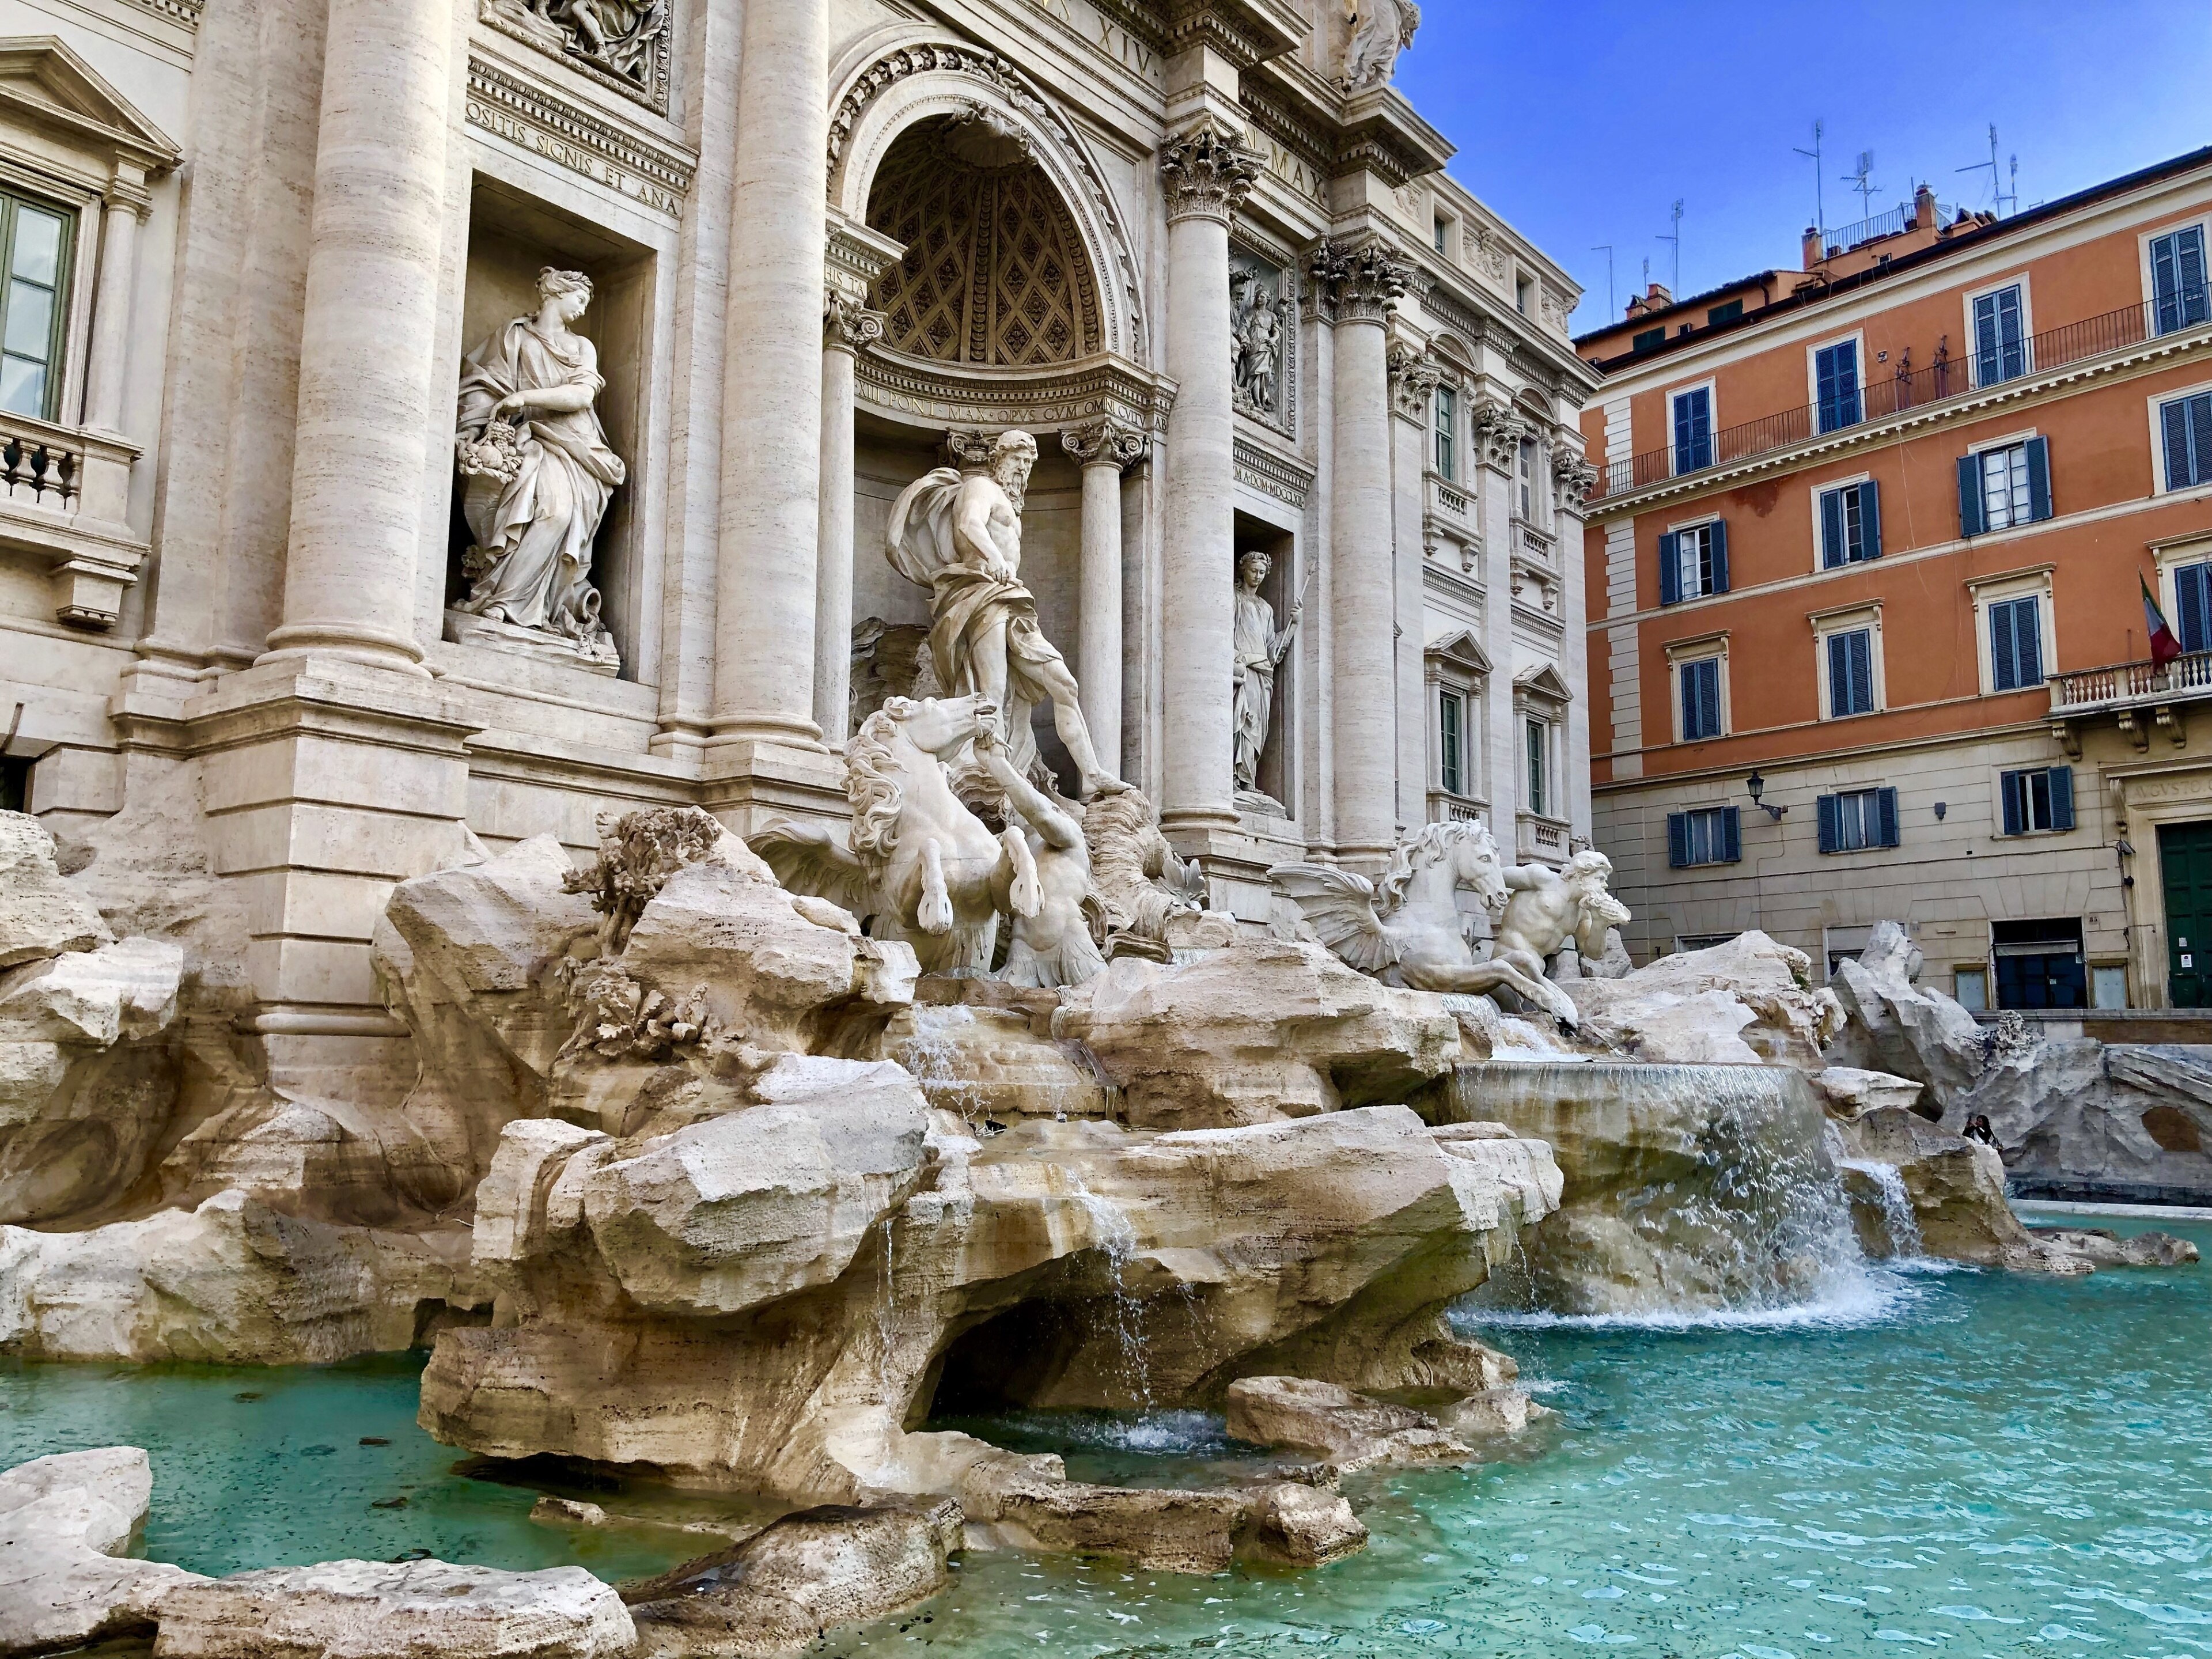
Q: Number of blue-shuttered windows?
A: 15